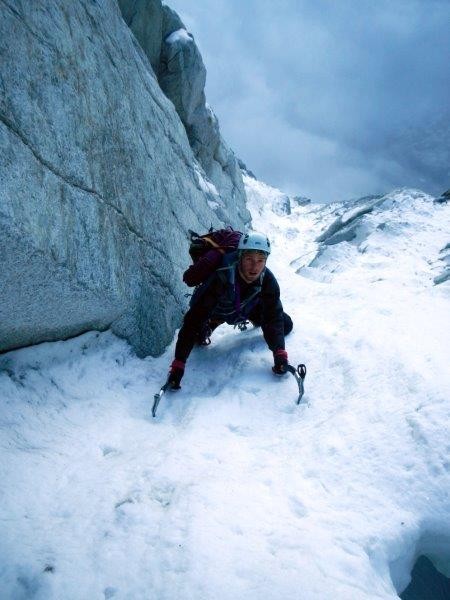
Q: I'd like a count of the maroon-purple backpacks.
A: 1